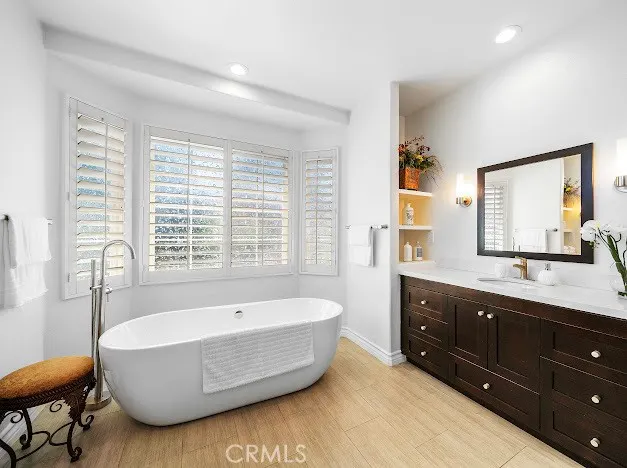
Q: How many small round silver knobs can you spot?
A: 9